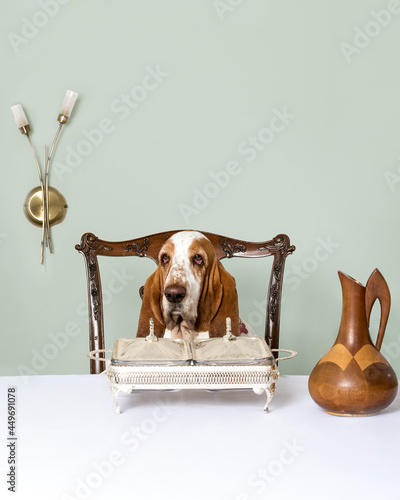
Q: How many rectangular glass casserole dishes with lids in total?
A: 2